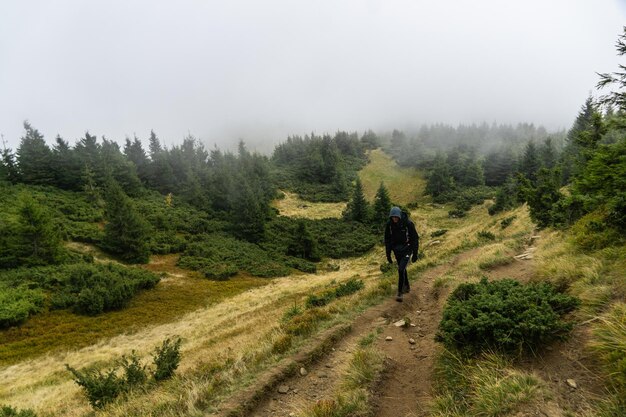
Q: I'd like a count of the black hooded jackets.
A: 1